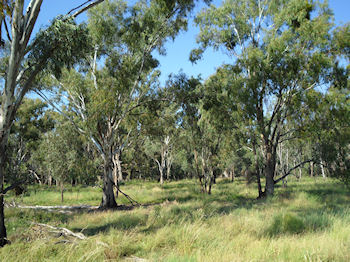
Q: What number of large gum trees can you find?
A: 3